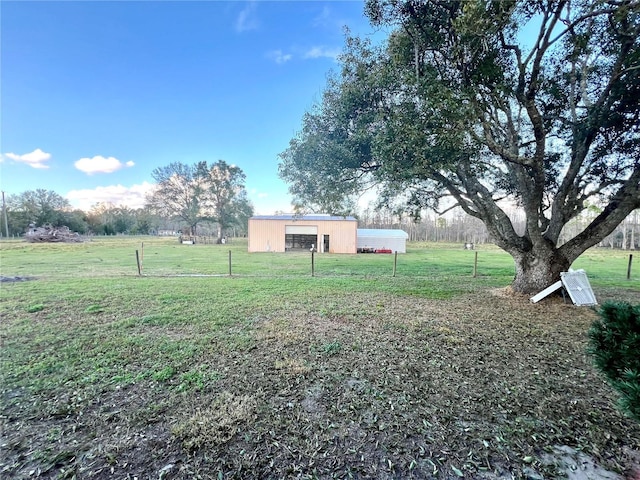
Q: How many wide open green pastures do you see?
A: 1